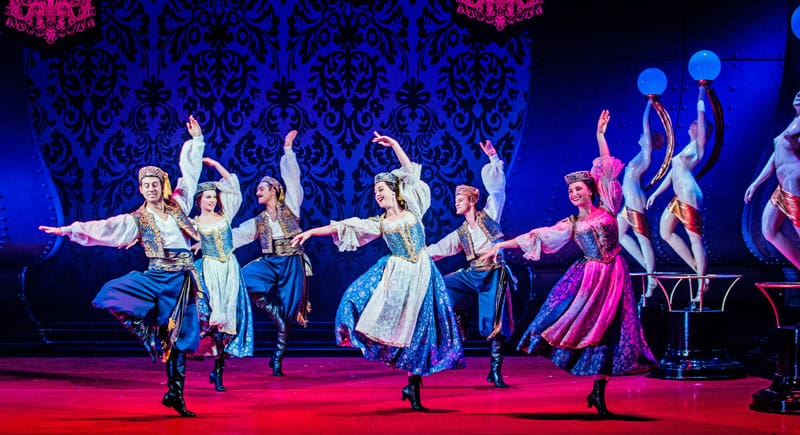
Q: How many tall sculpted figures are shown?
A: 3